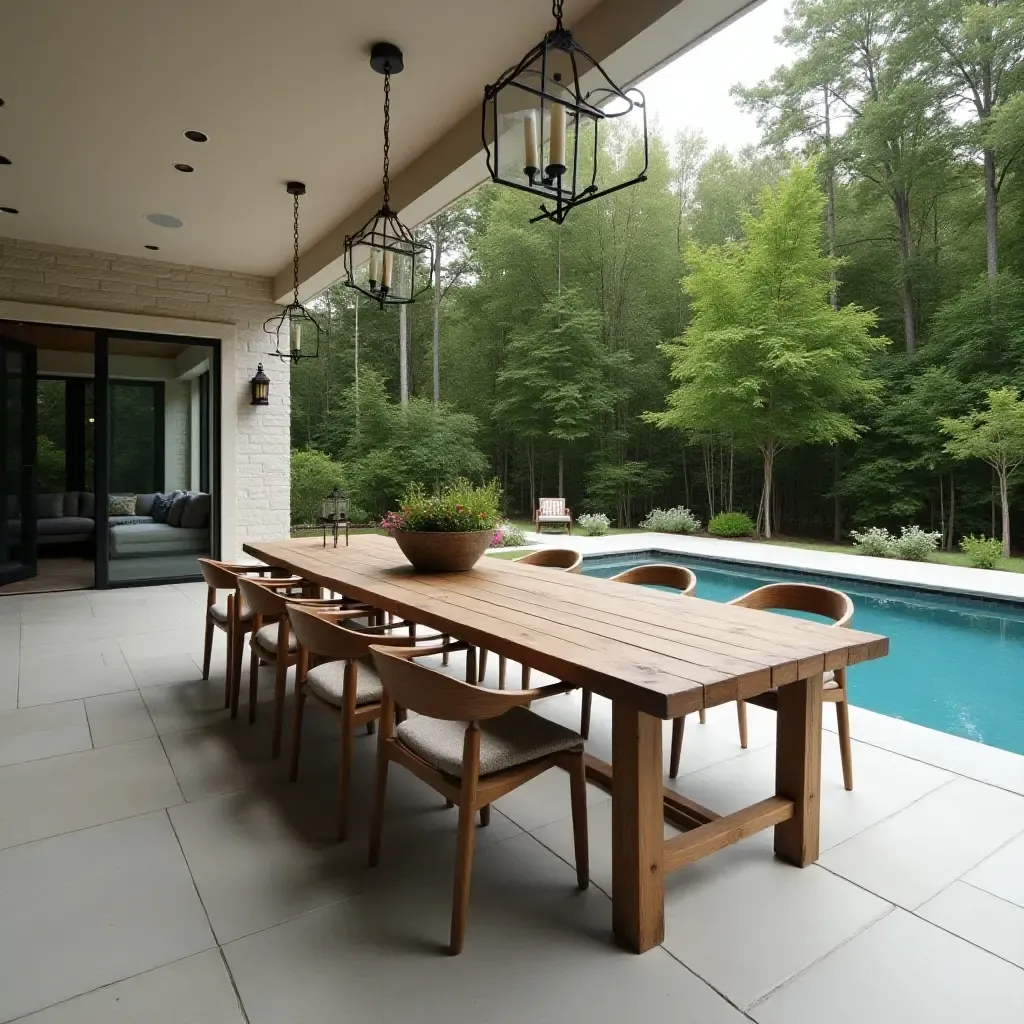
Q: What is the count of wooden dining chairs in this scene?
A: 7